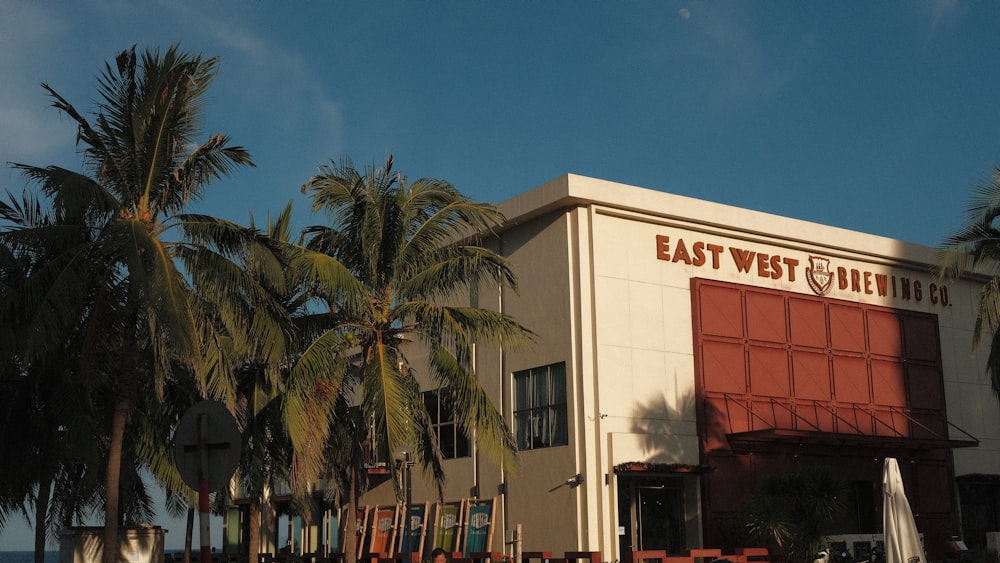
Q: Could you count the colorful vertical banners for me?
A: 5